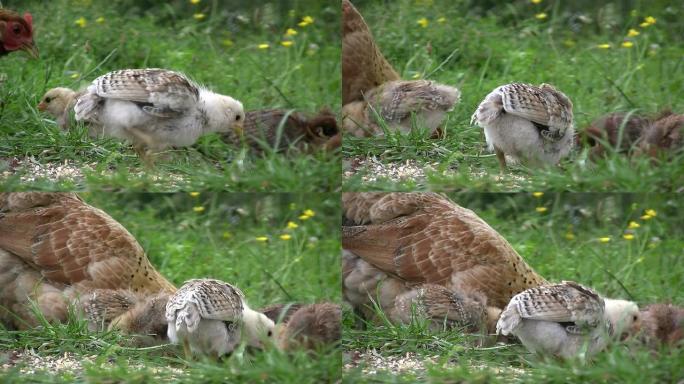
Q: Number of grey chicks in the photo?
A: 4